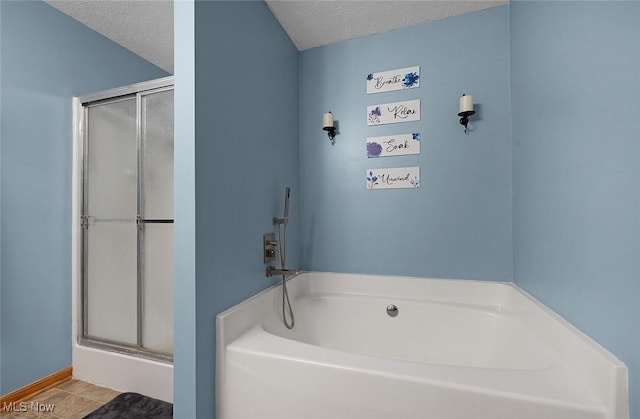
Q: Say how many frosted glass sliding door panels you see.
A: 2